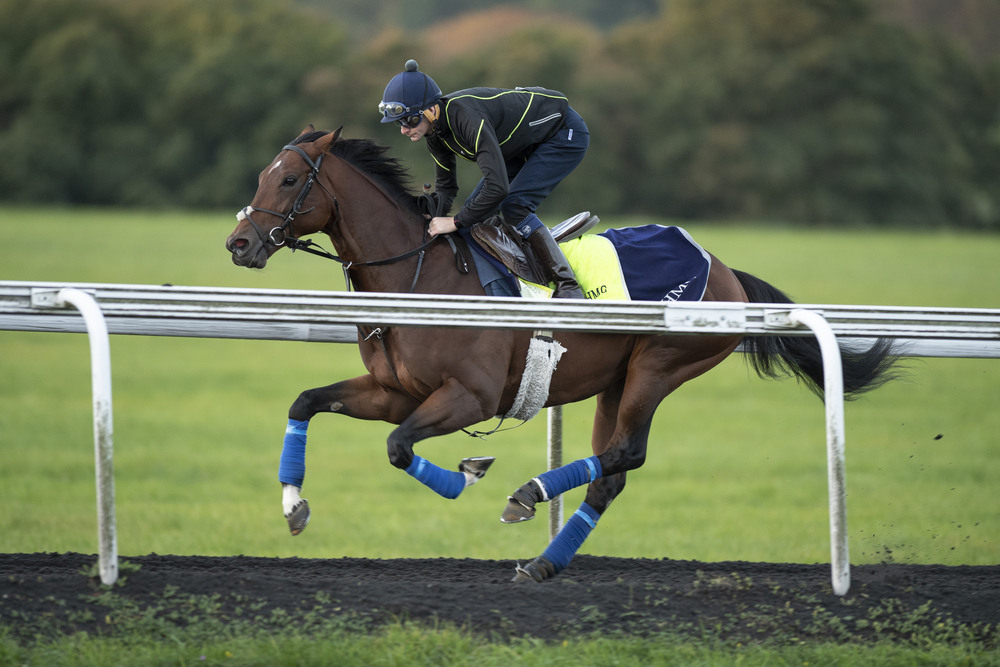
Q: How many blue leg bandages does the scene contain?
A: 4